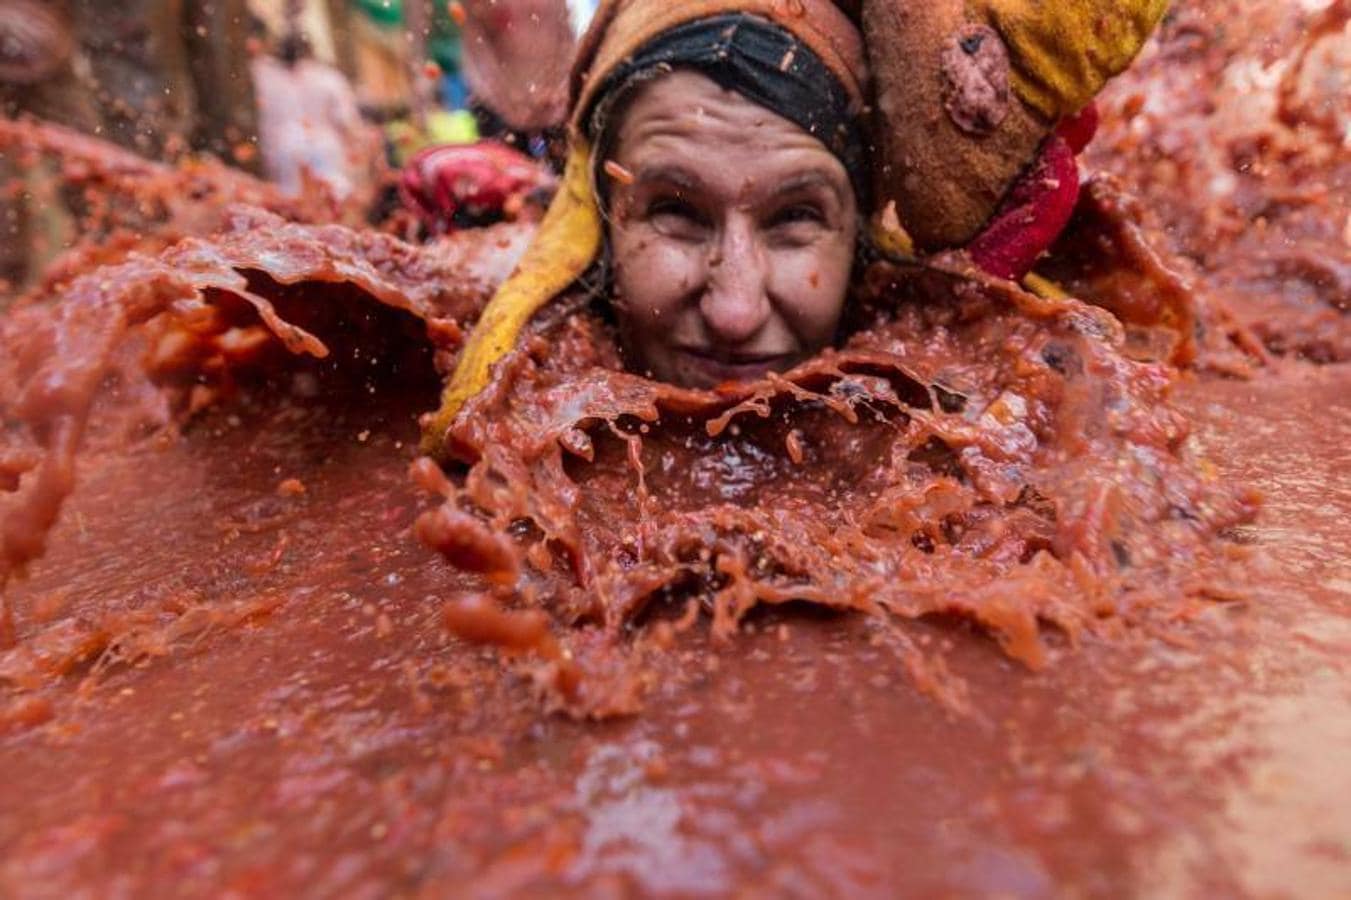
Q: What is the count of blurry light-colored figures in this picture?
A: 1